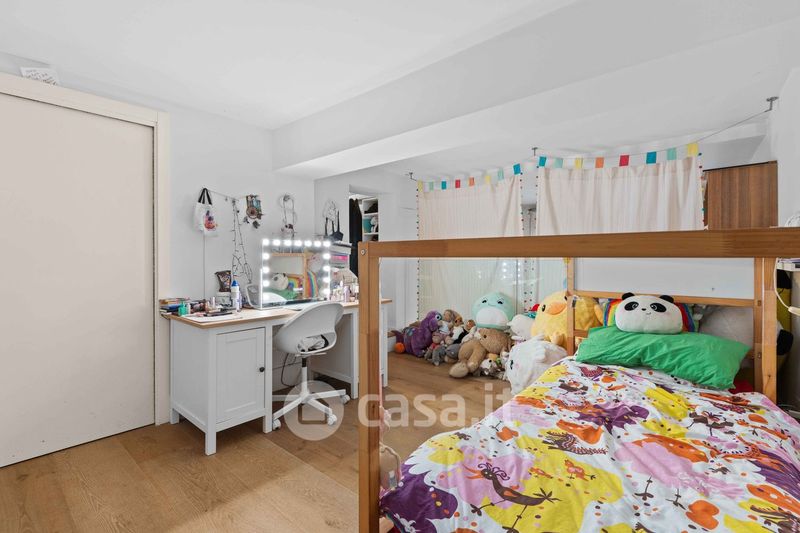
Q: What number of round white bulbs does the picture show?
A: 15